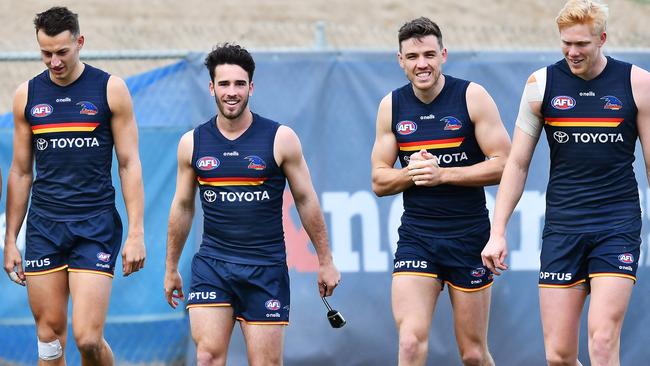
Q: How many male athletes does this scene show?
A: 4